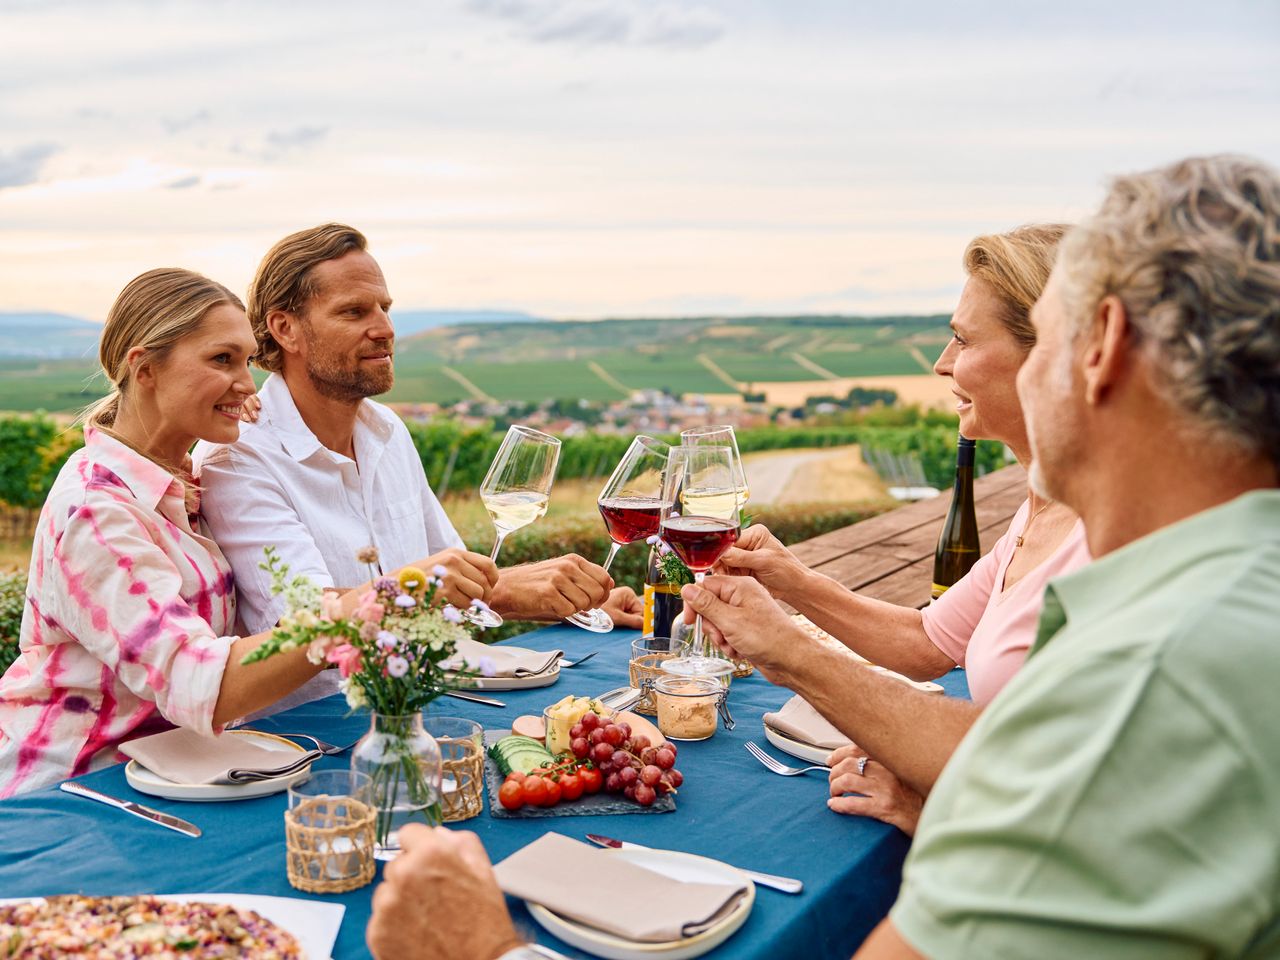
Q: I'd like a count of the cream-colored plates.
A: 4